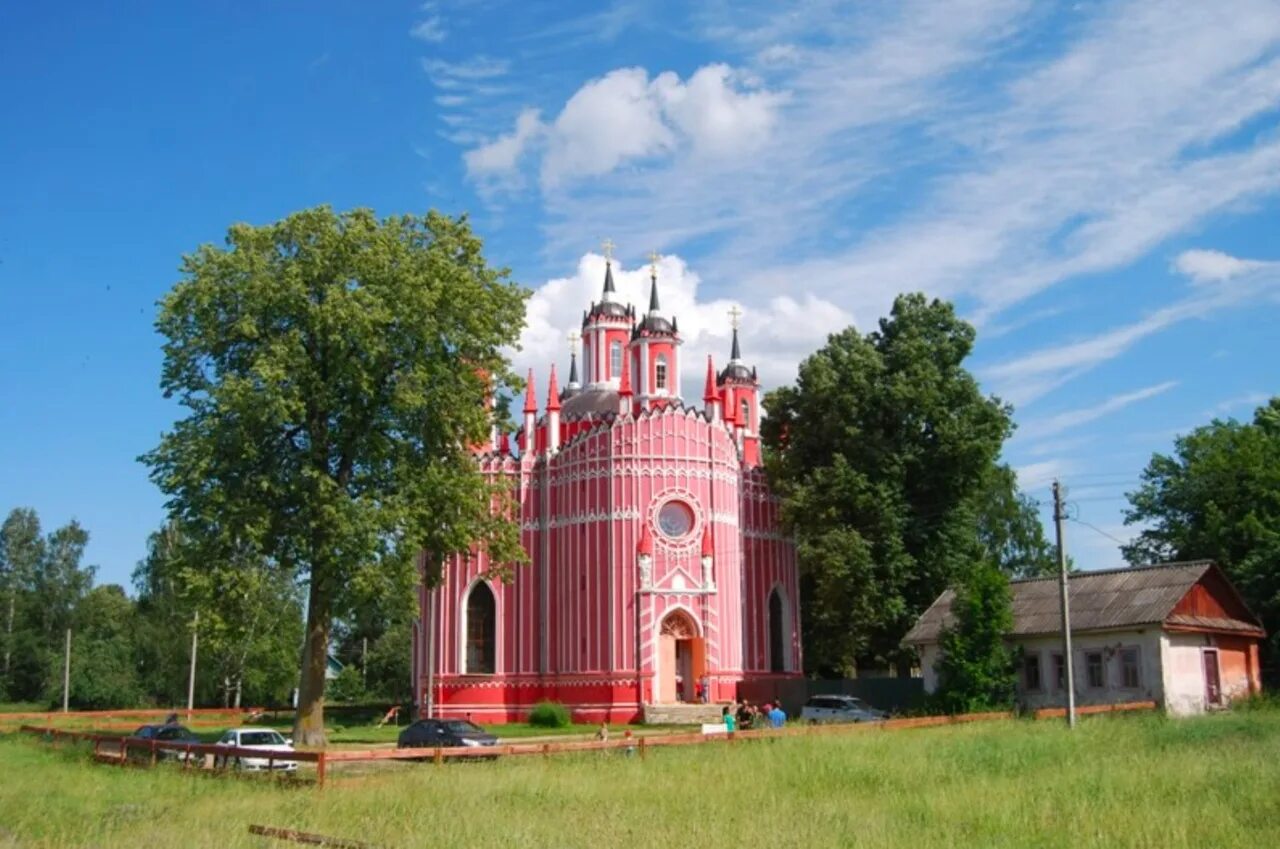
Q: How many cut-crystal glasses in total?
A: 0